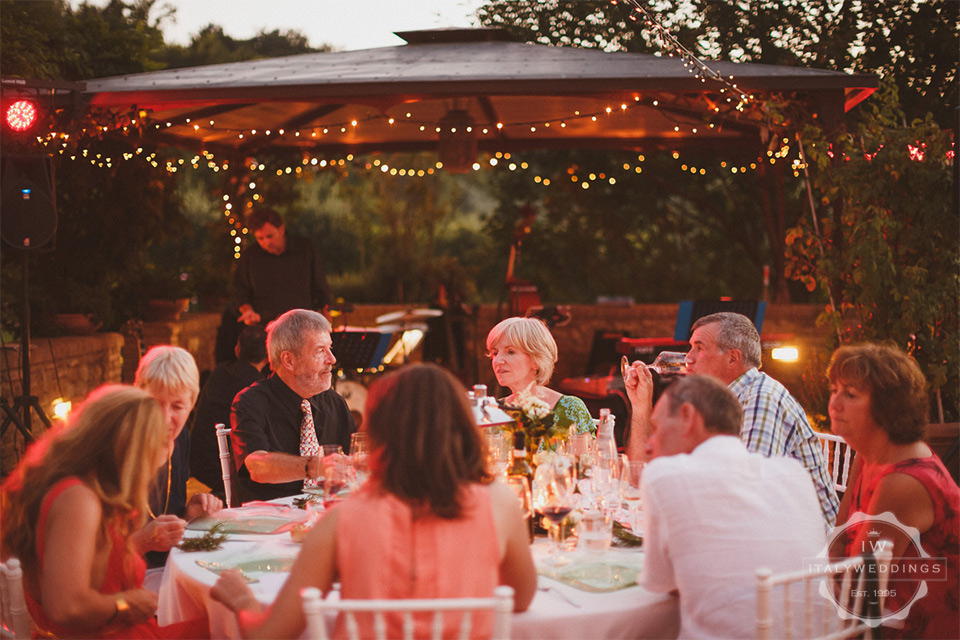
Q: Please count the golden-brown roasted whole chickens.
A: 0